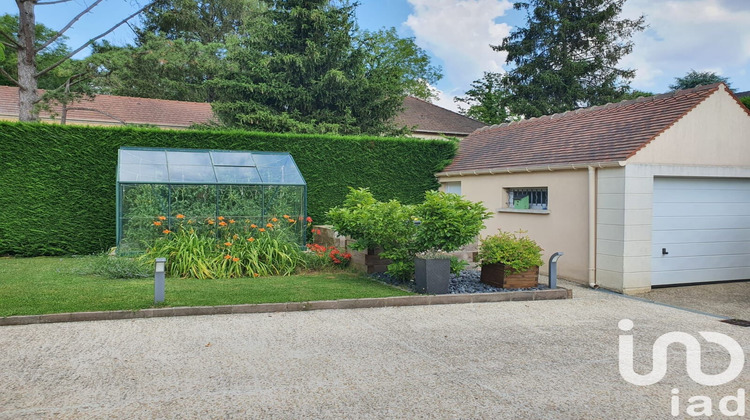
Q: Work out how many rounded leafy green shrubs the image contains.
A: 3